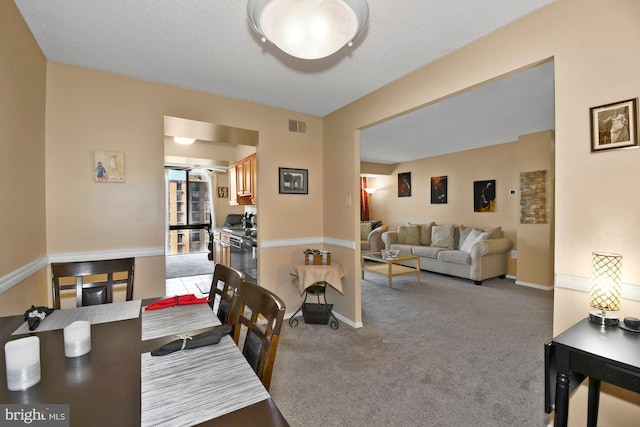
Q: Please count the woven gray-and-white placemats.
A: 3